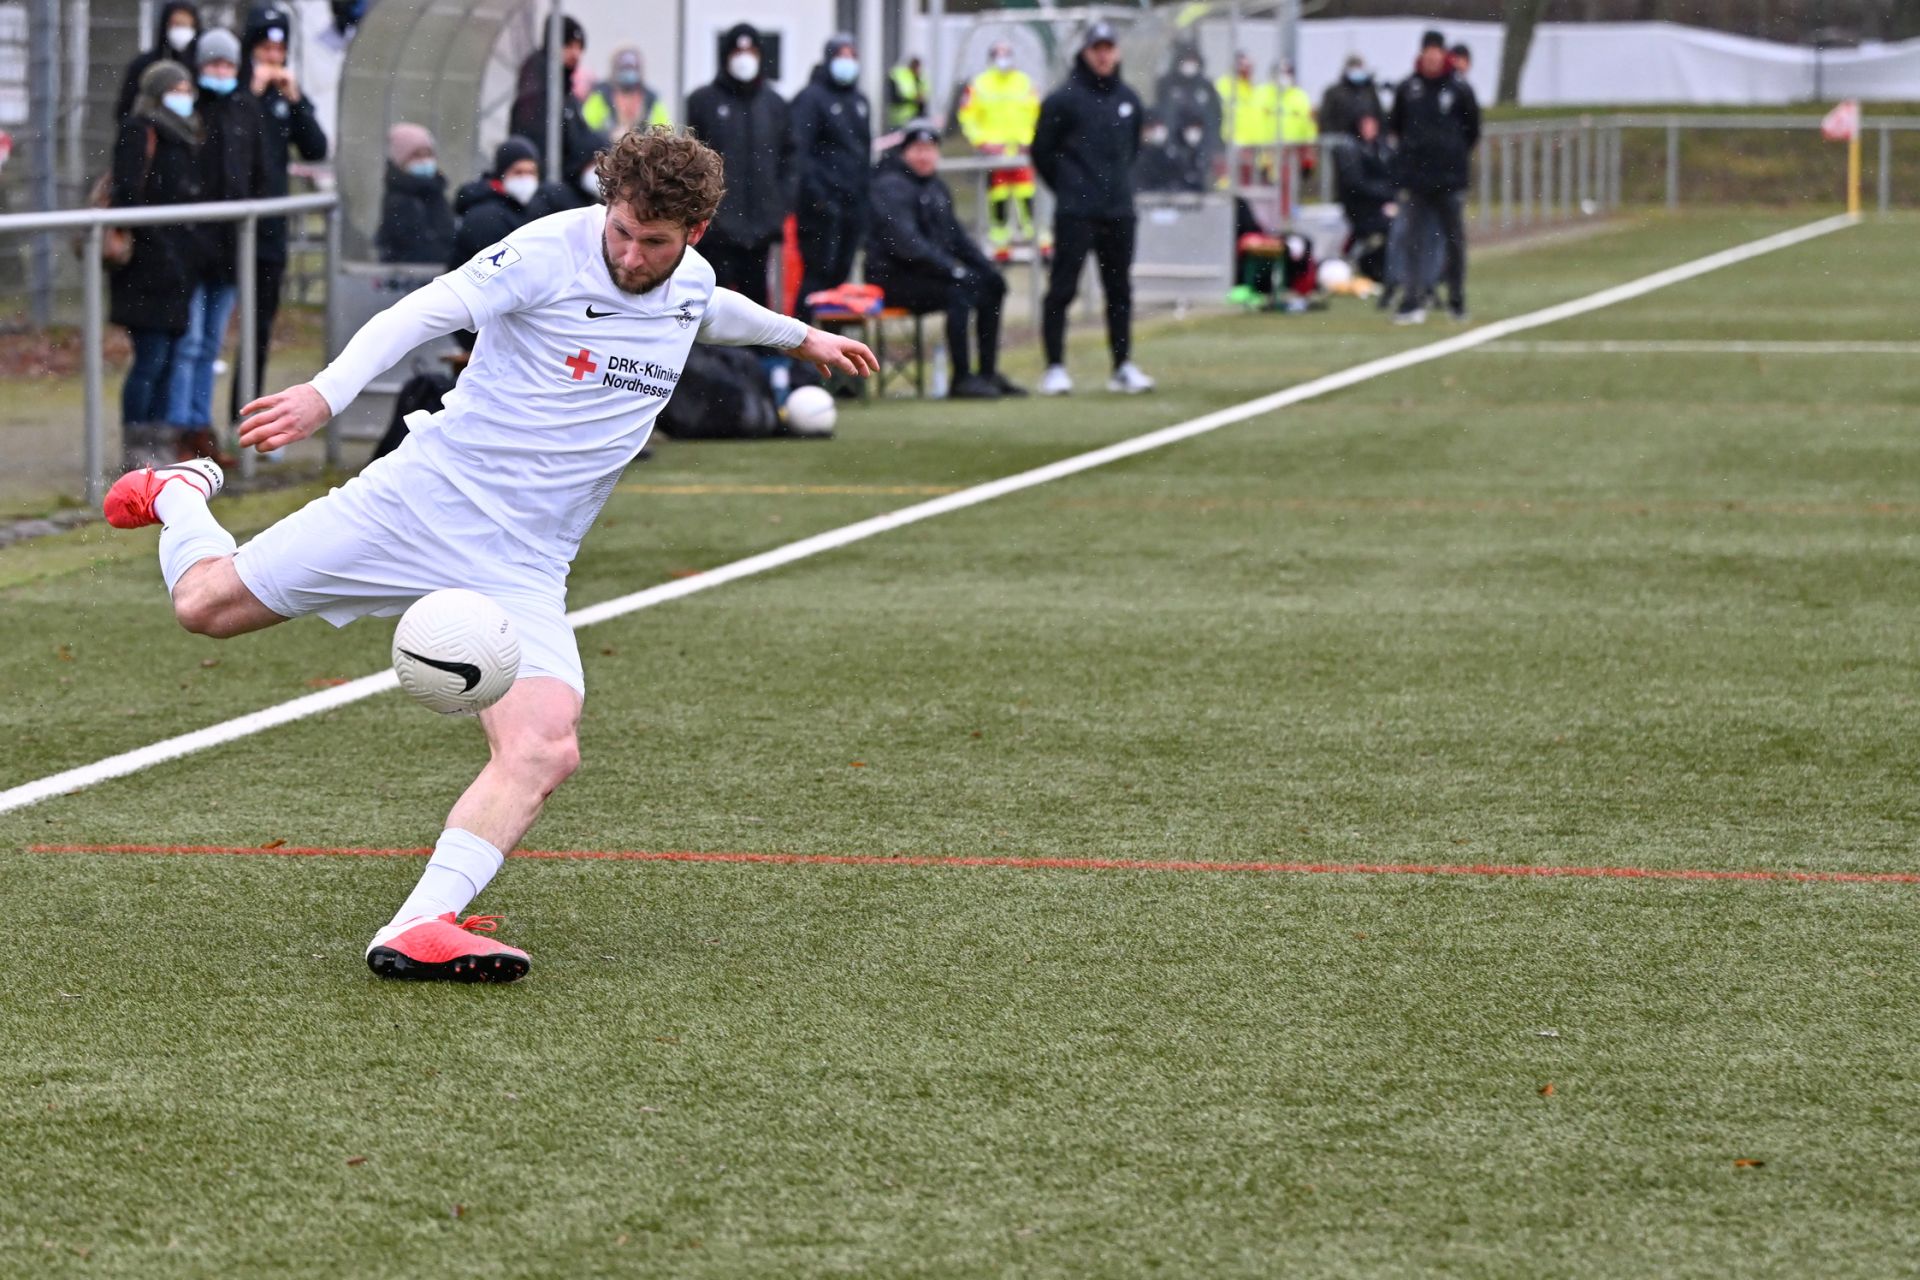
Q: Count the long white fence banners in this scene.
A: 1